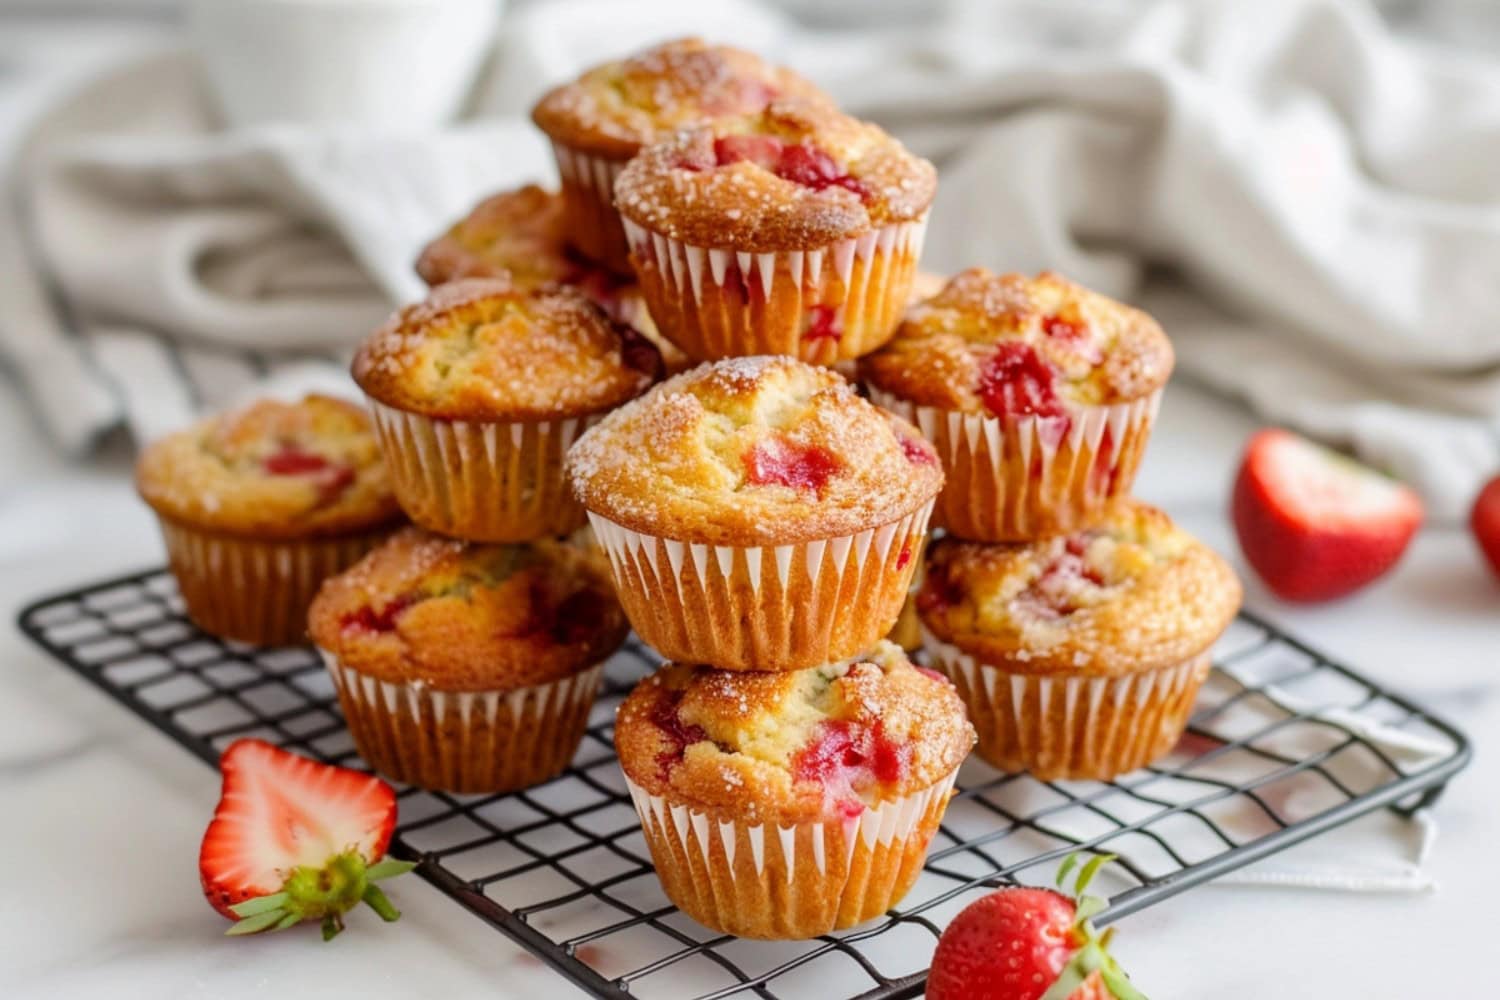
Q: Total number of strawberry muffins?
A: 10